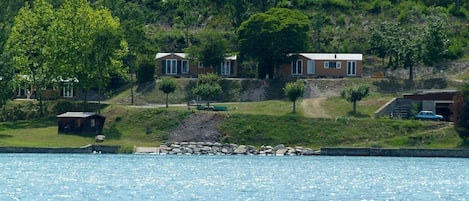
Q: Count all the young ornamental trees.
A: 4